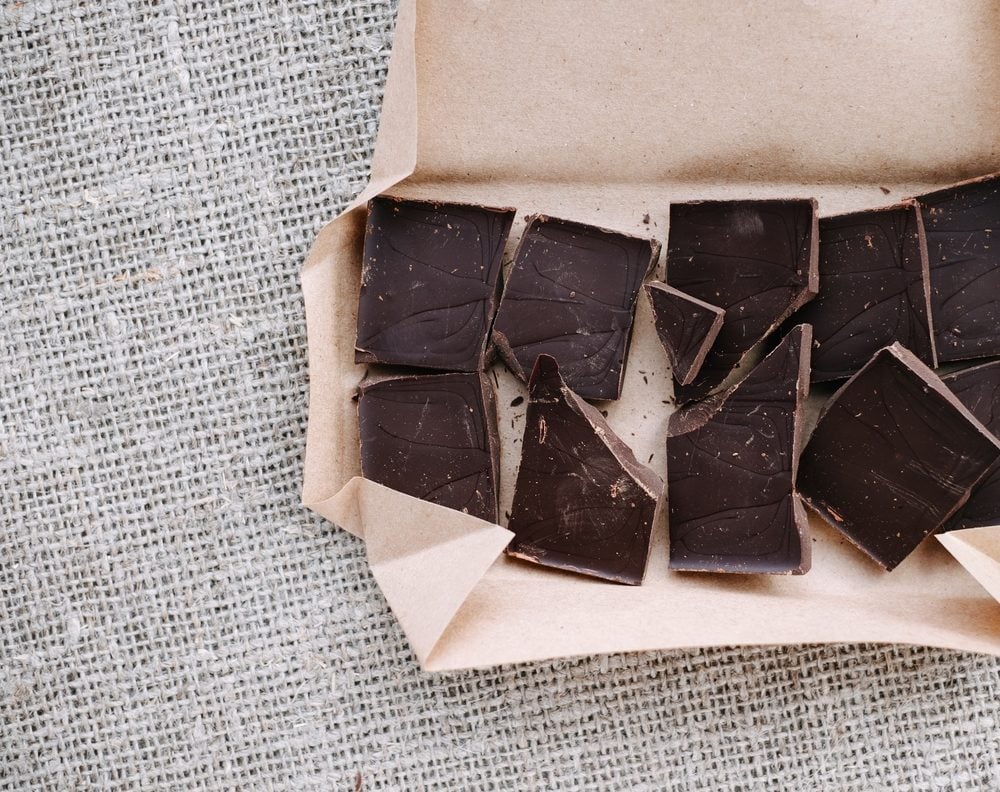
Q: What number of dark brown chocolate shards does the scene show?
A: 11